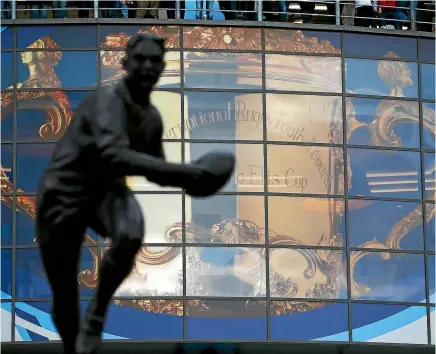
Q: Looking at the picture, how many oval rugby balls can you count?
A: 1